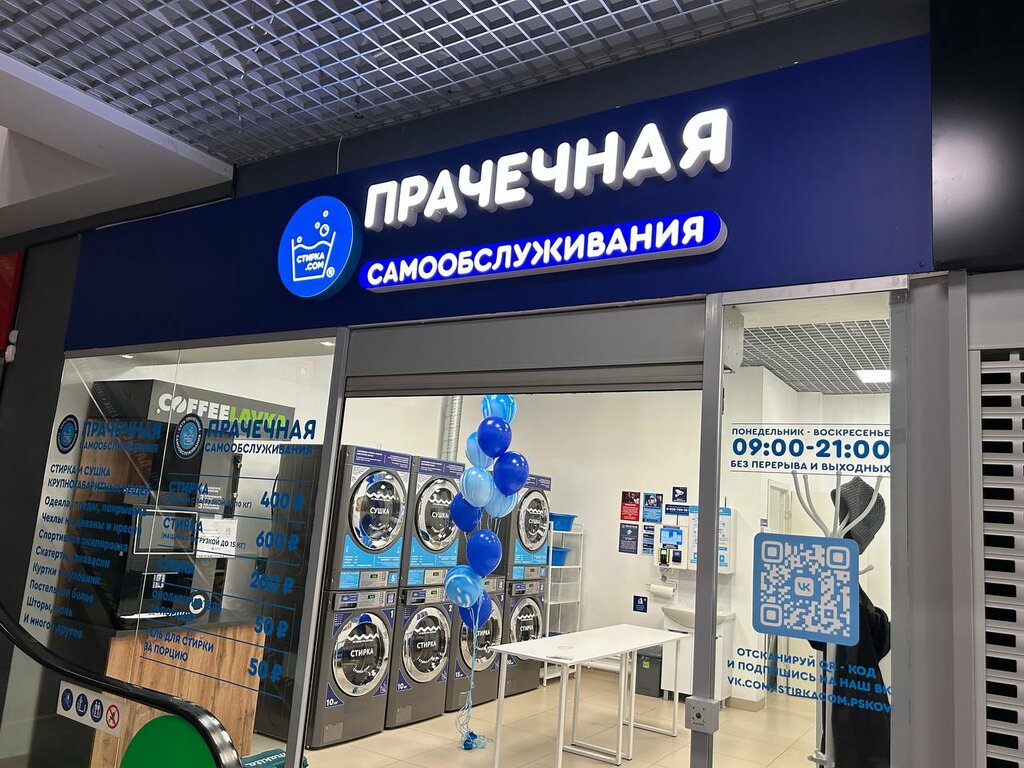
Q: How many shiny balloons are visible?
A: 10